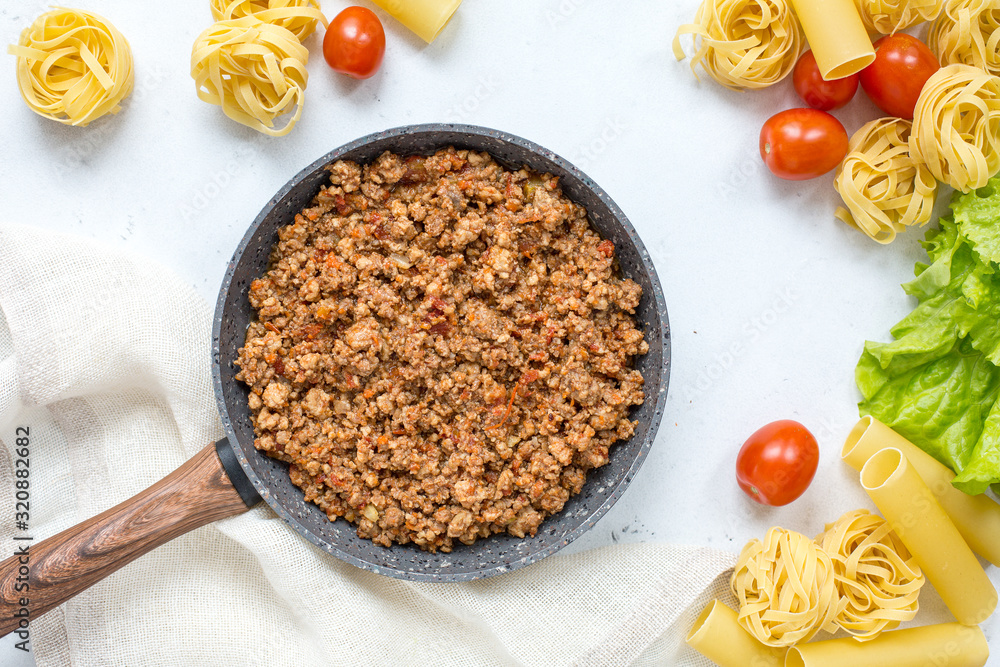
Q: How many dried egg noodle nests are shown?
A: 10